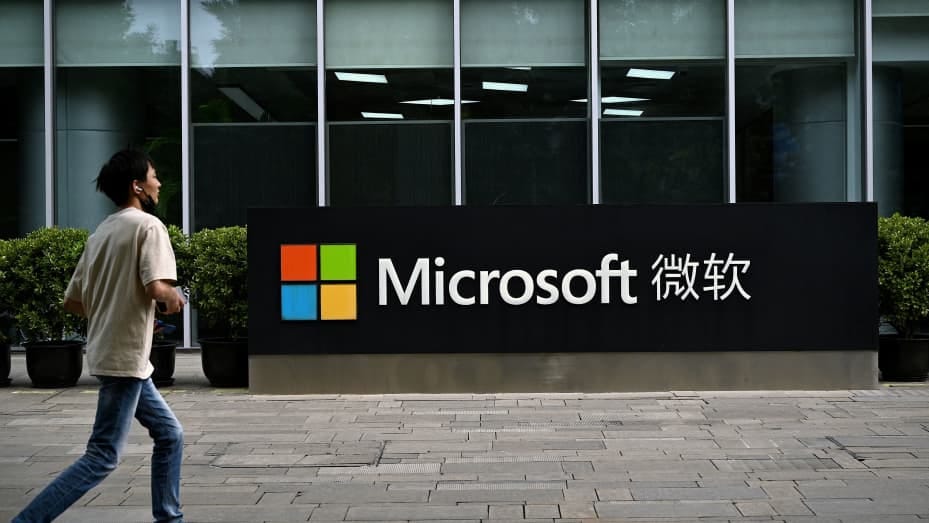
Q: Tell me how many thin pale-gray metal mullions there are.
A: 7